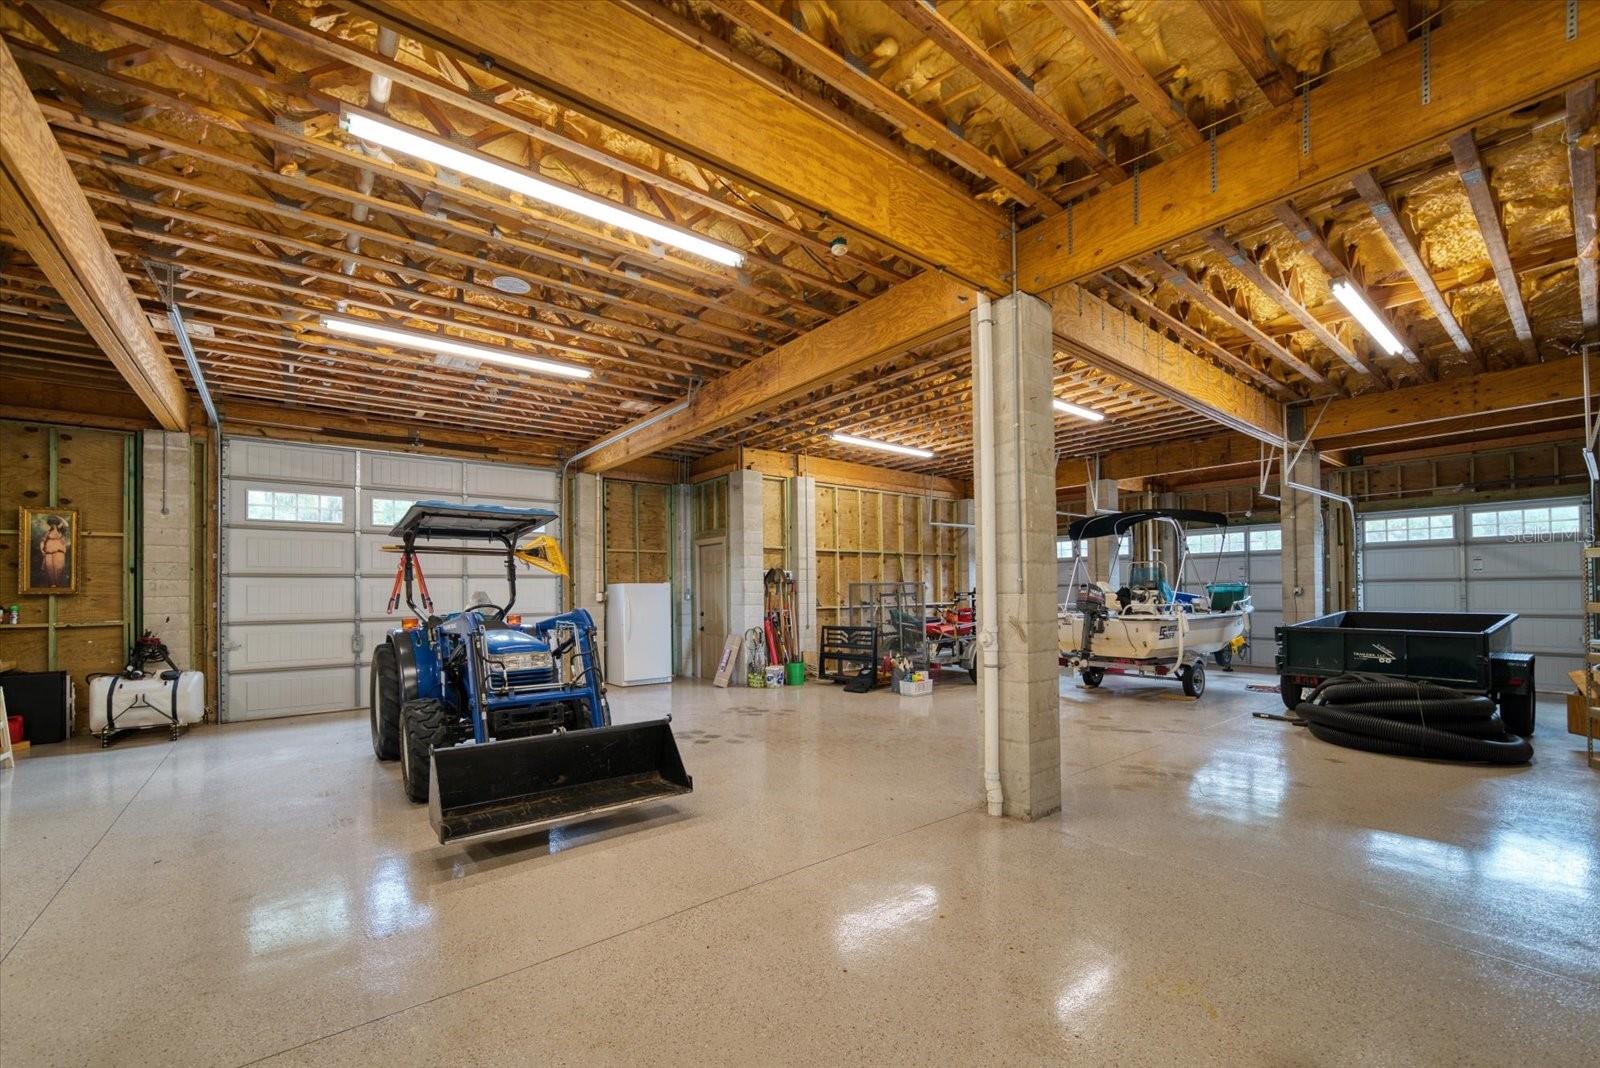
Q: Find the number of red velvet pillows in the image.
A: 0